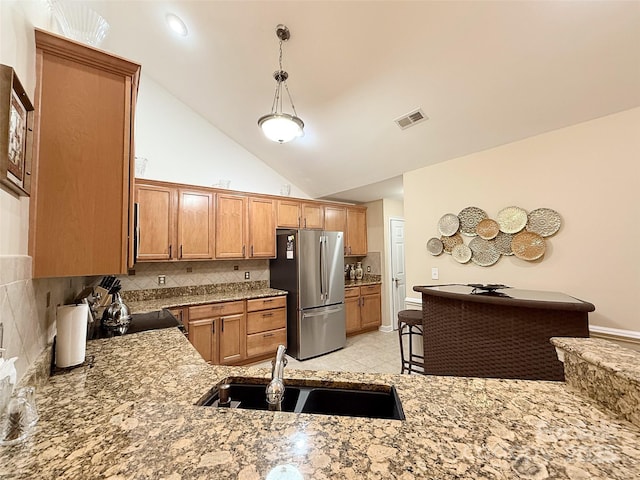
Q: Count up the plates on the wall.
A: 11